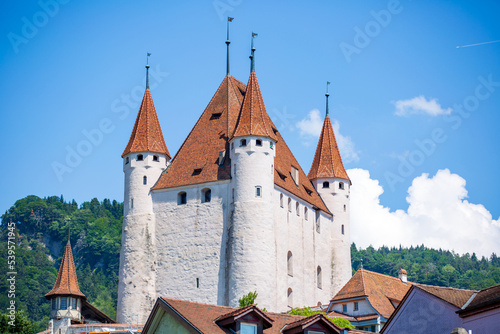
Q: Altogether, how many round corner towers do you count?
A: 3